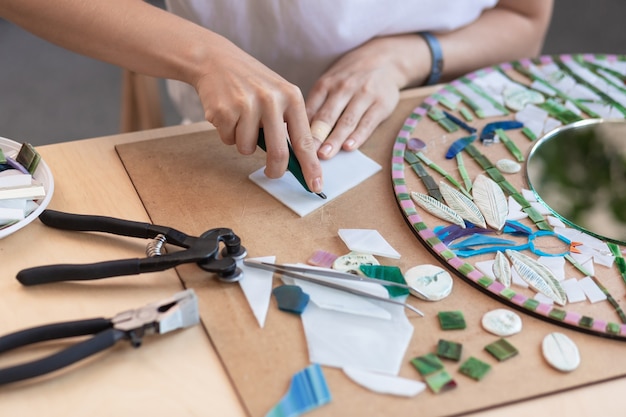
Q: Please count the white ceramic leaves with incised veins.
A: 5